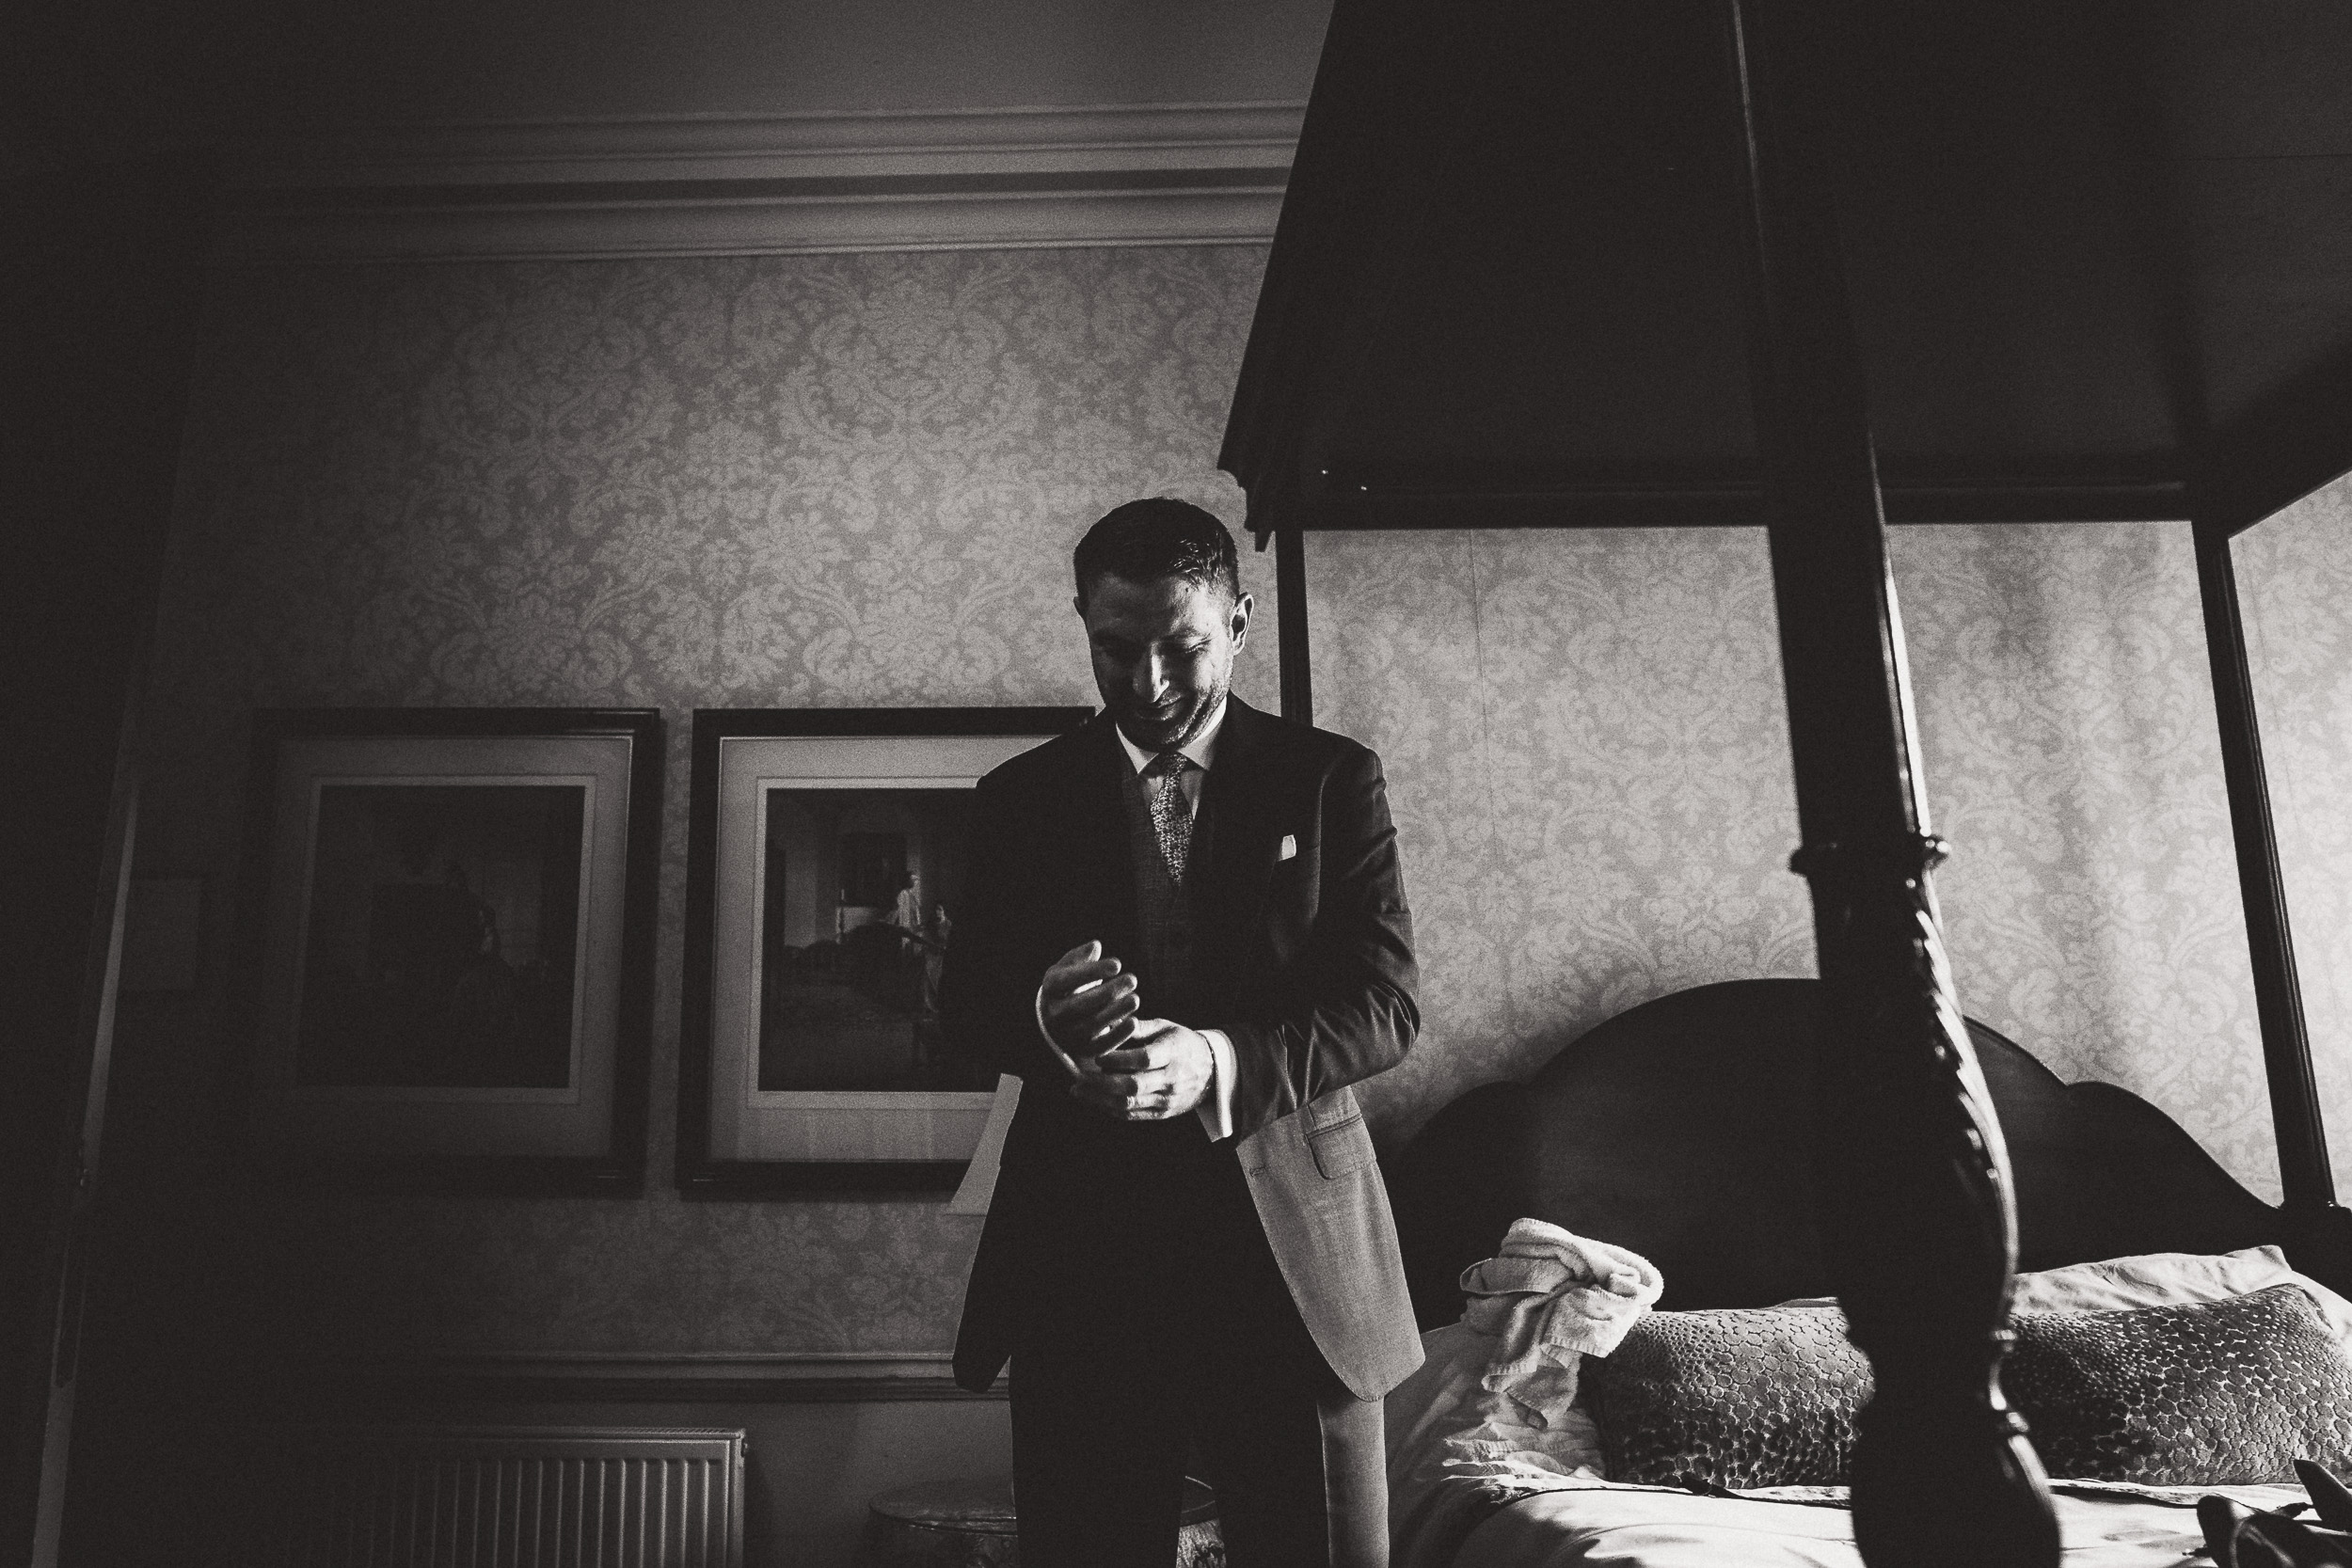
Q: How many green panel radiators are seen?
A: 0